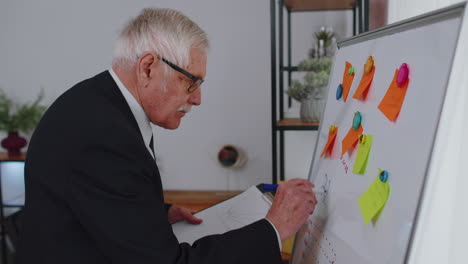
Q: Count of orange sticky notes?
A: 5